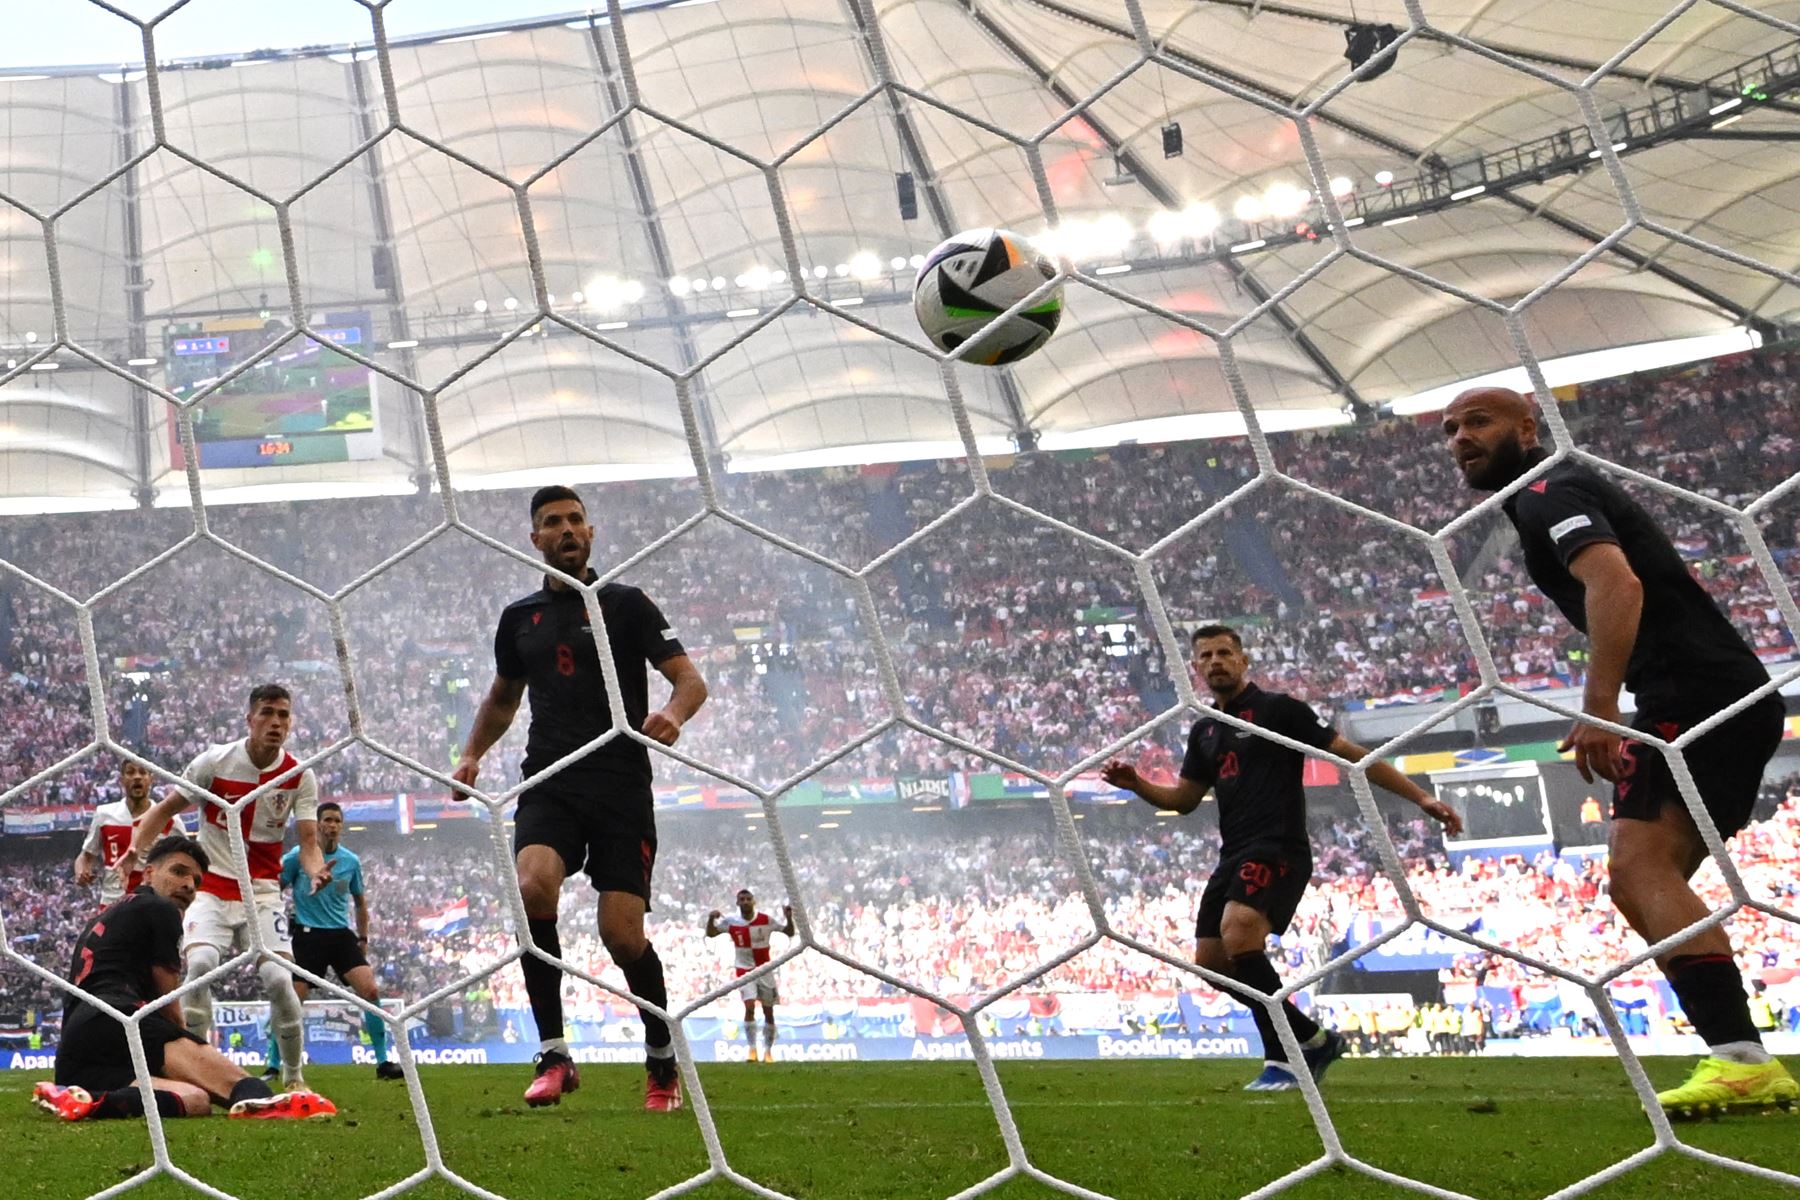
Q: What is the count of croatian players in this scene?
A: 3